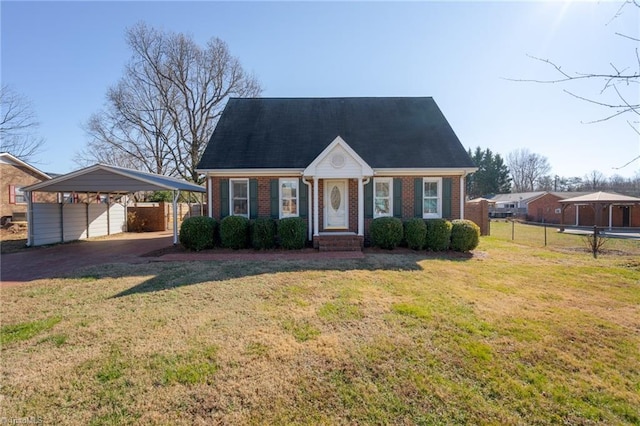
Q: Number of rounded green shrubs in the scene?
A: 8